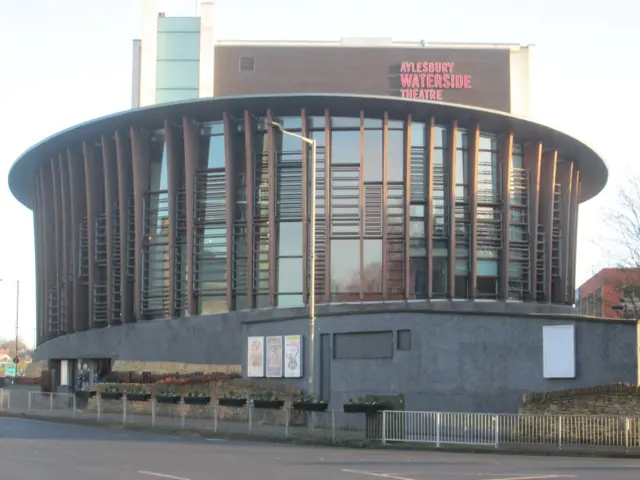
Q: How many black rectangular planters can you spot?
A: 9